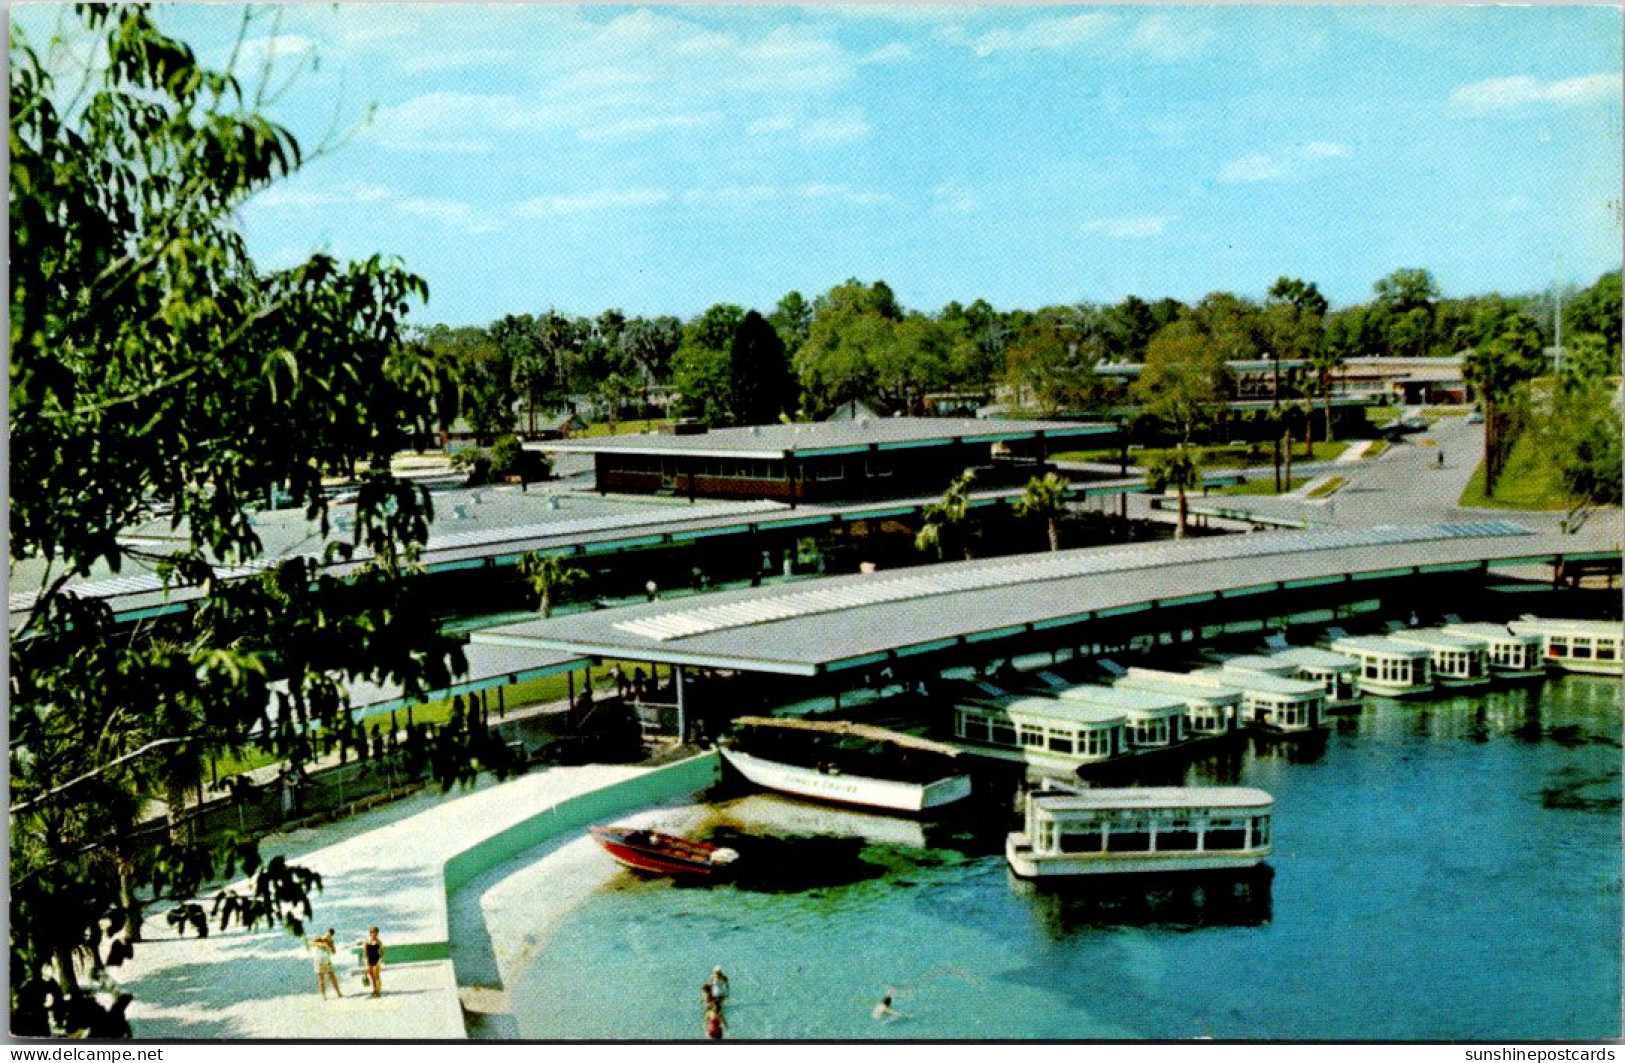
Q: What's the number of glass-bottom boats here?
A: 11